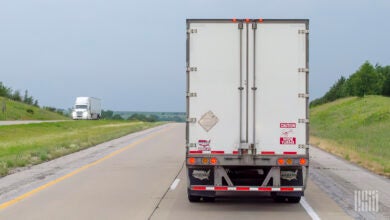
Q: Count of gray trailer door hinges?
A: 10